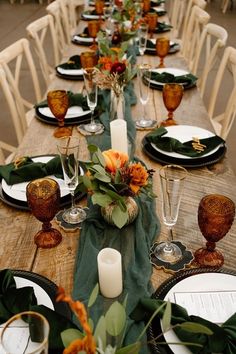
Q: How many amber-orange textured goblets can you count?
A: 10